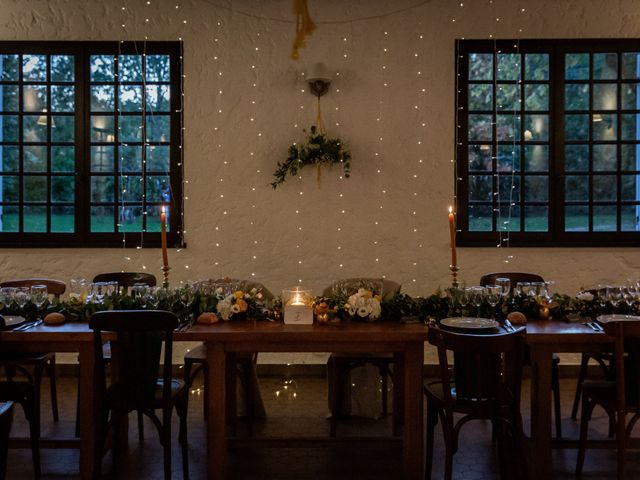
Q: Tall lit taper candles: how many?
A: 2